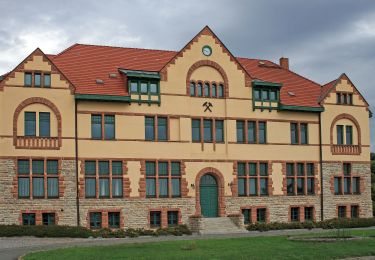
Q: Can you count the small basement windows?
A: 12